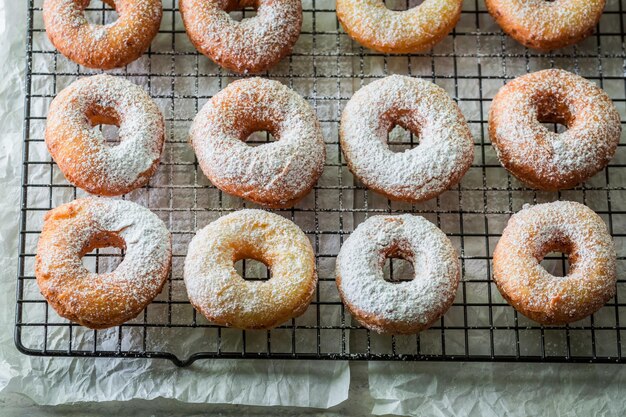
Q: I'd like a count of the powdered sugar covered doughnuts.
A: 12